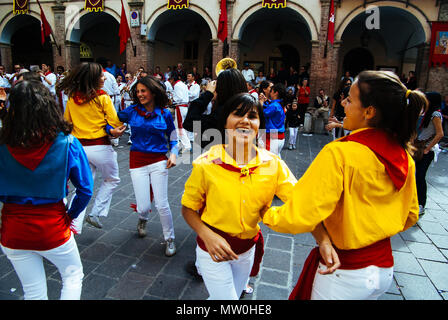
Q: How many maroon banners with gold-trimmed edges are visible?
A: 4